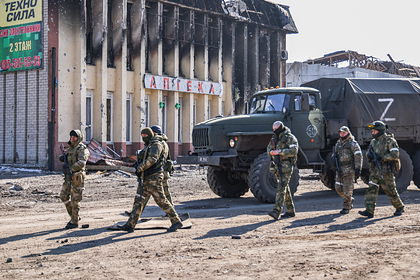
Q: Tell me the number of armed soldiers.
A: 6